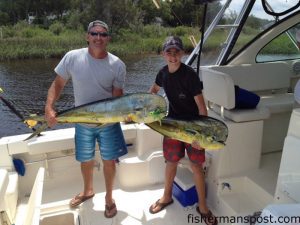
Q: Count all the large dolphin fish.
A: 2